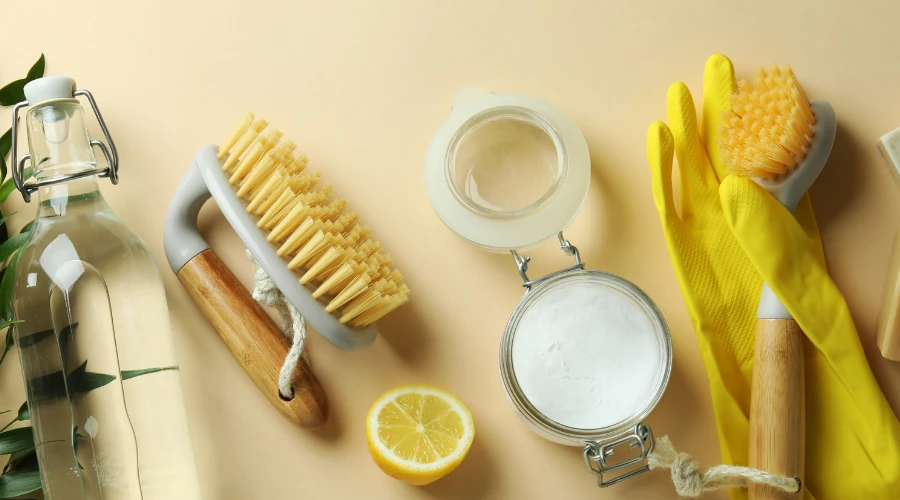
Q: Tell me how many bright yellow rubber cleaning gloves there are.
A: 1